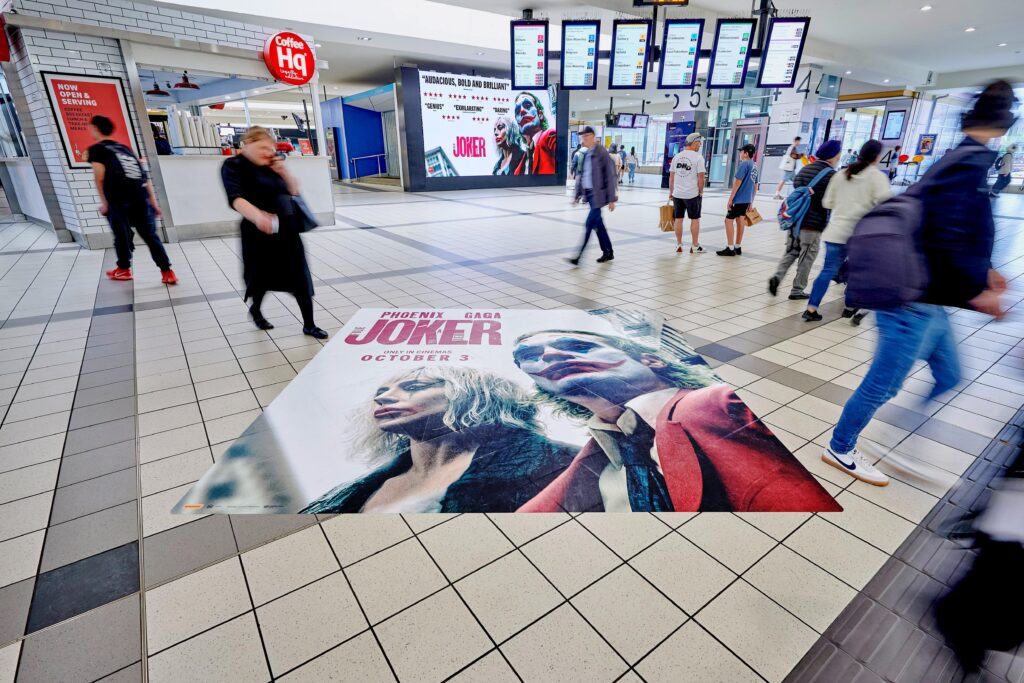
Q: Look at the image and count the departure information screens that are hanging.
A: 6